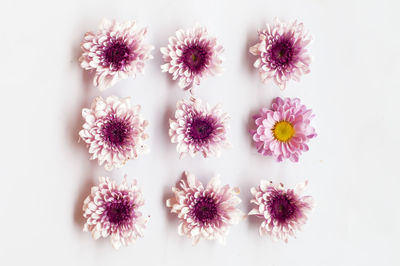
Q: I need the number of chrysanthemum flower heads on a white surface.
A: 9